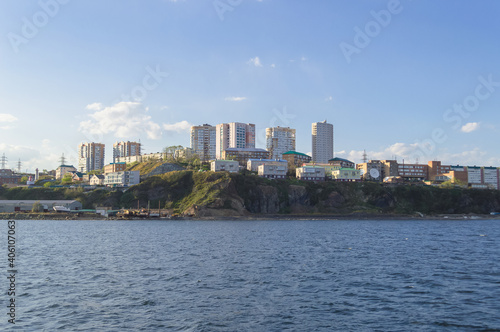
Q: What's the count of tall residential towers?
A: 6